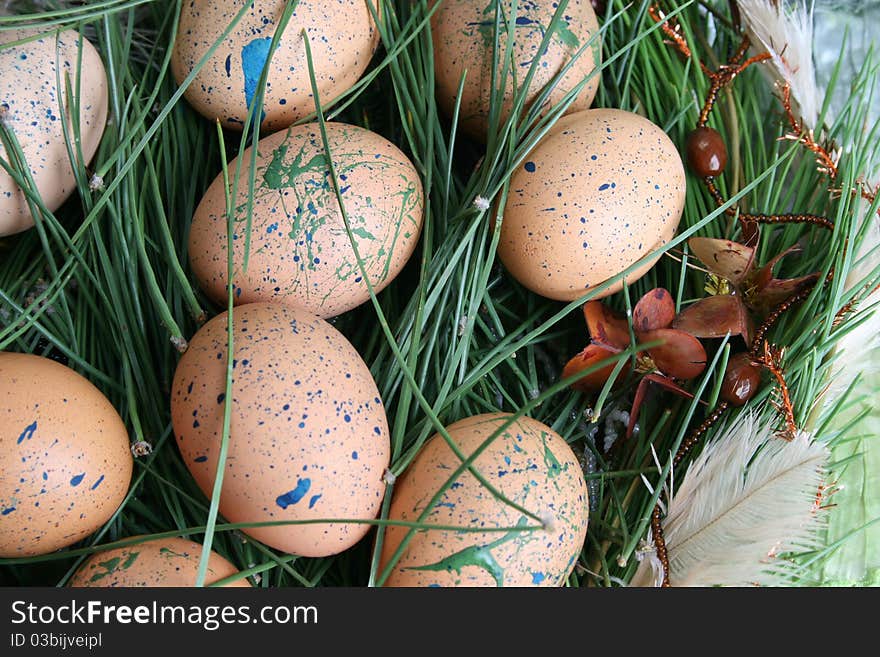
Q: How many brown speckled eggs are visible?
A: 9